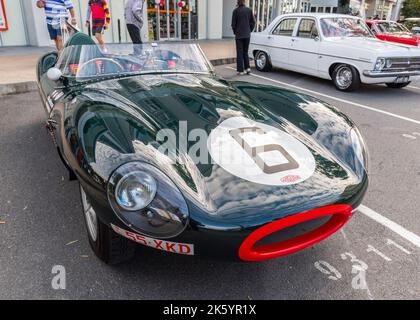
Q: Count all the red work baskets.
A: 0